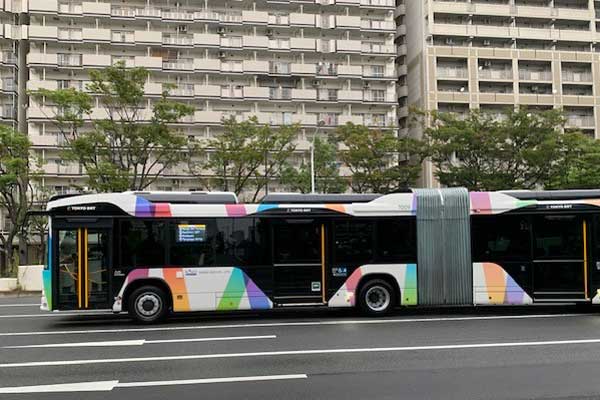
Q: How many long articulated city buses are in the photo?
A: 1